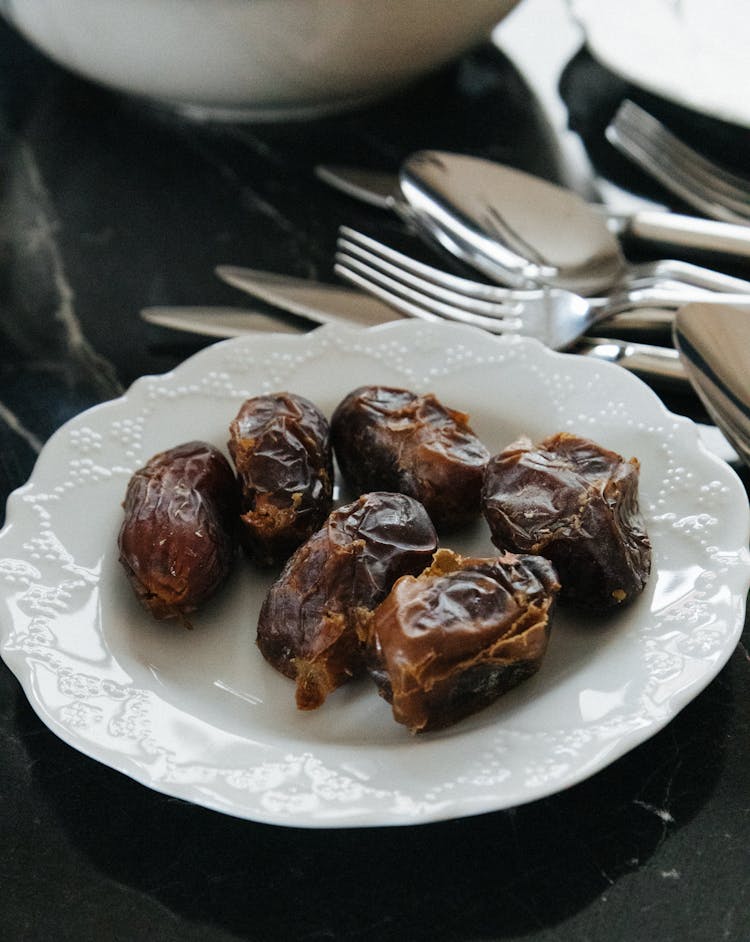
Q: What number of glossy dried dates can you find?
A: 6